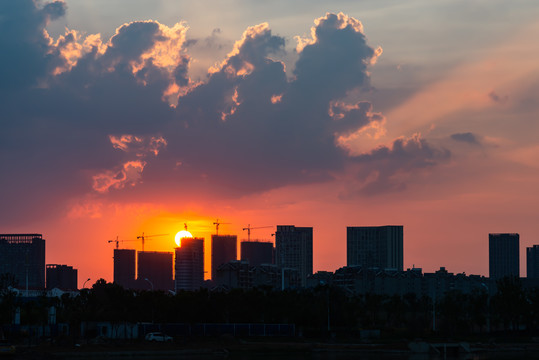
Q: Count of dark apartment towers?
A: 11